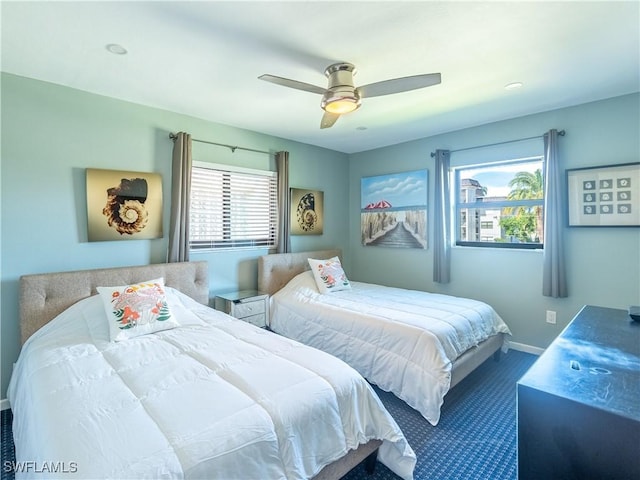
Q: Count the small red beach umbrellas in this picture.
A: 2